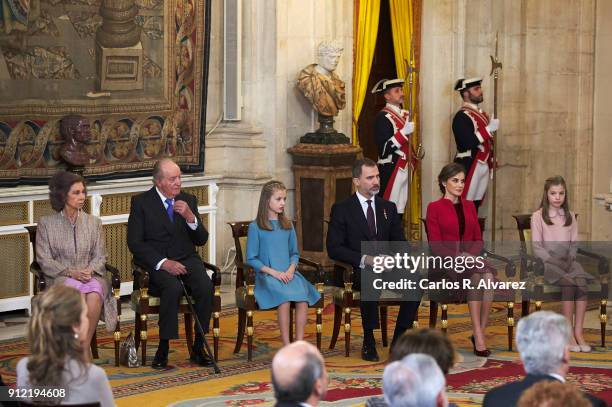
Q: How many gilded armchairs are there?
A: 6